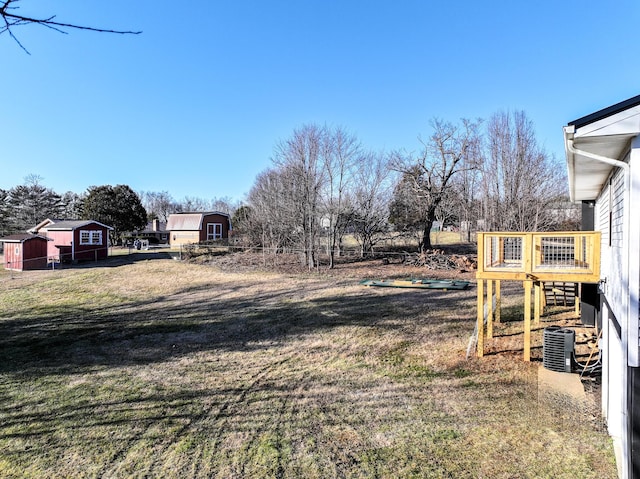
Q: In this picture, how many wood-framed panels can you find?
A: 2